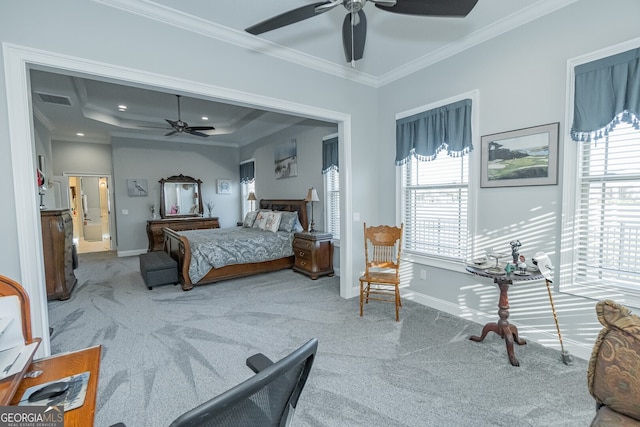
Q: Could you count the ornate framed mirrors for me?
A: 1